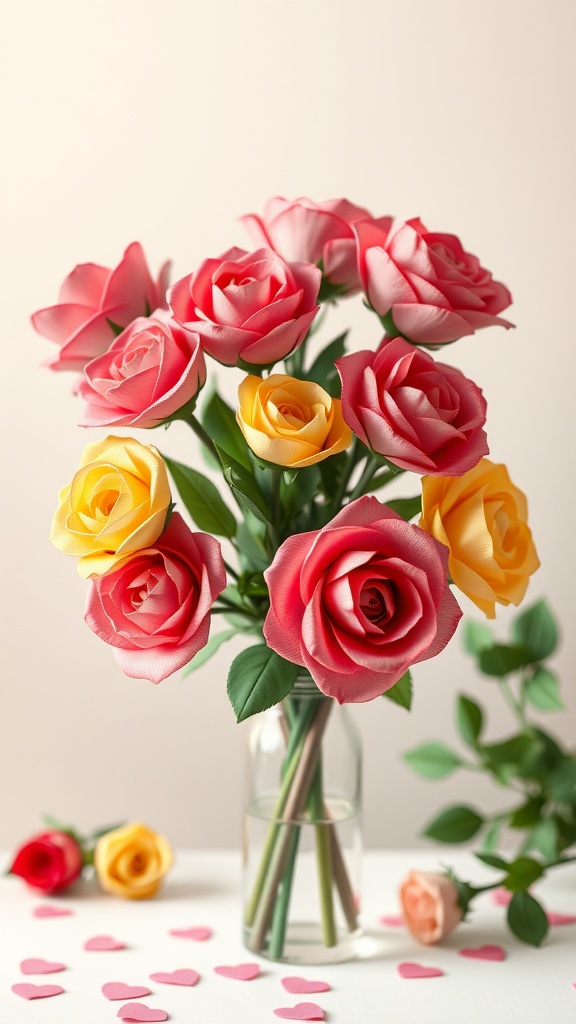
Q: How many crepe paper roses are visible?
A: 14